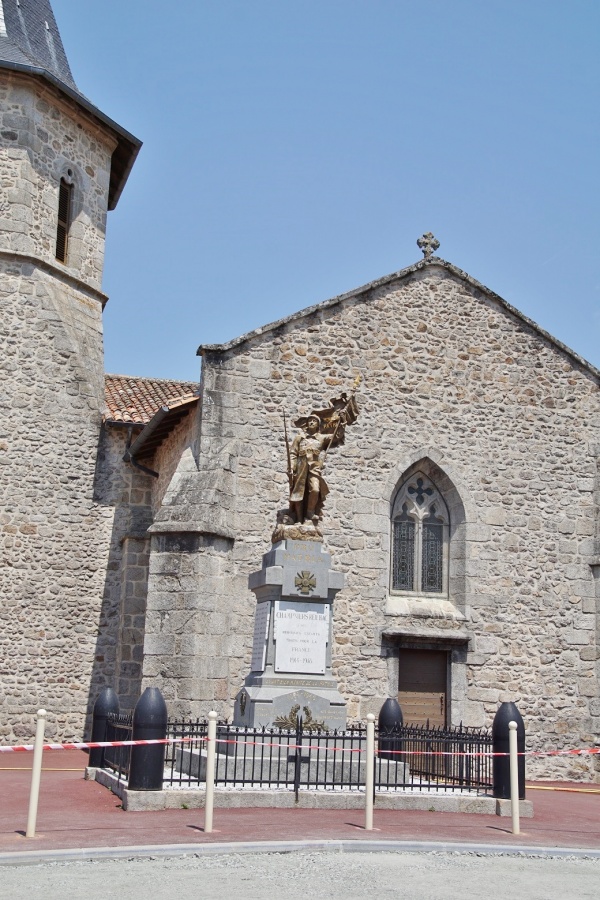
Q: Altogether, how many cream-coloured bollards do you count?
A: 4